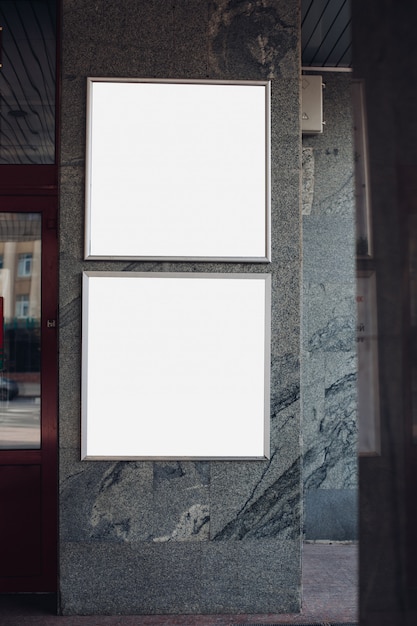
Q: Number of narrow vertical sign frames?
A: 2